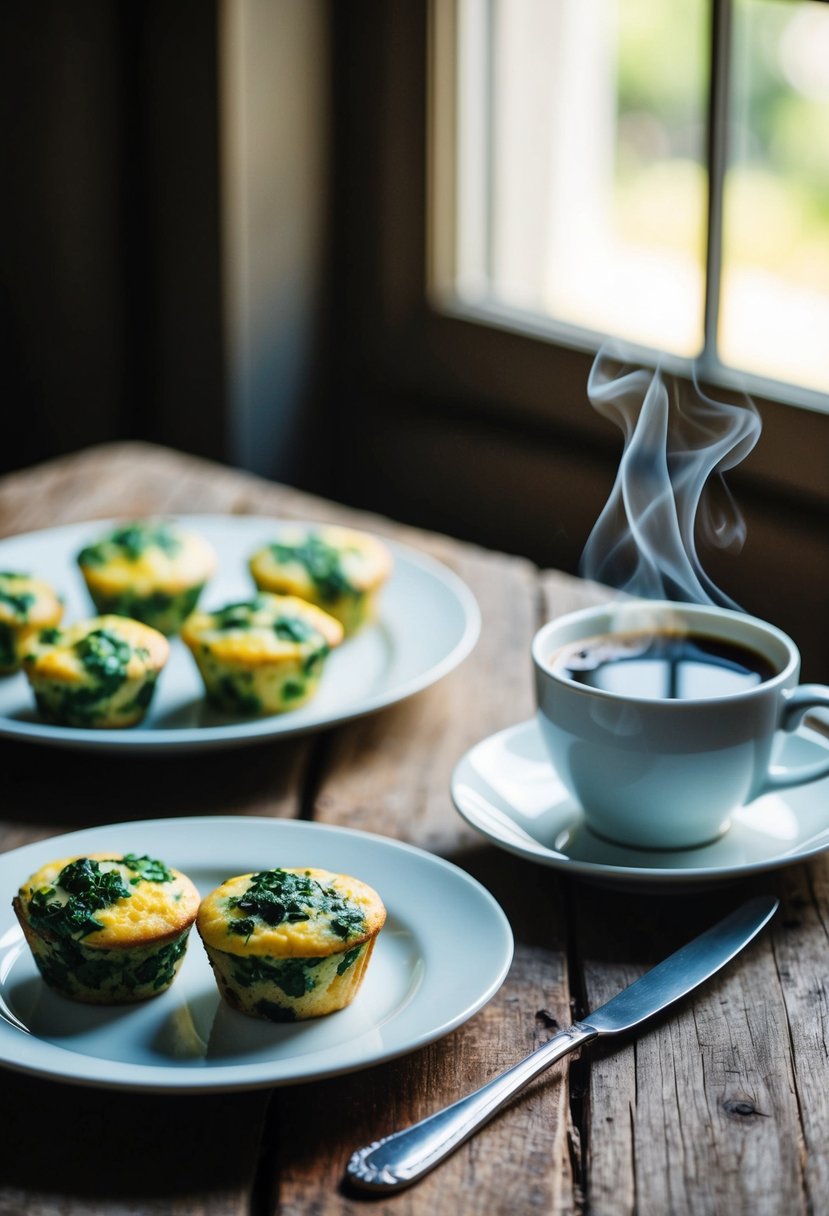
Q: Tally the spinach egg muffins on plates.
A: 7